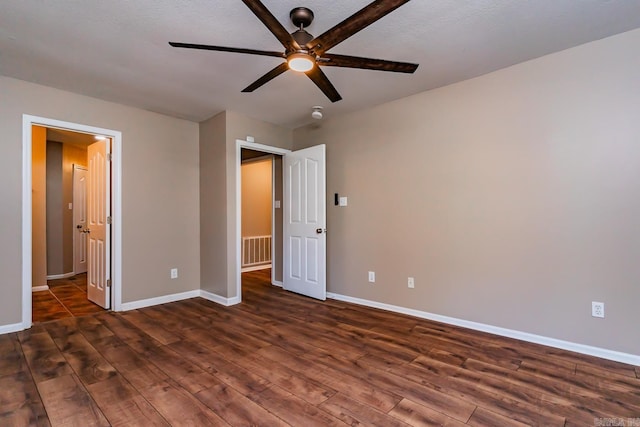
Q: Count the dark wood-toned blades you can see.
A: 6